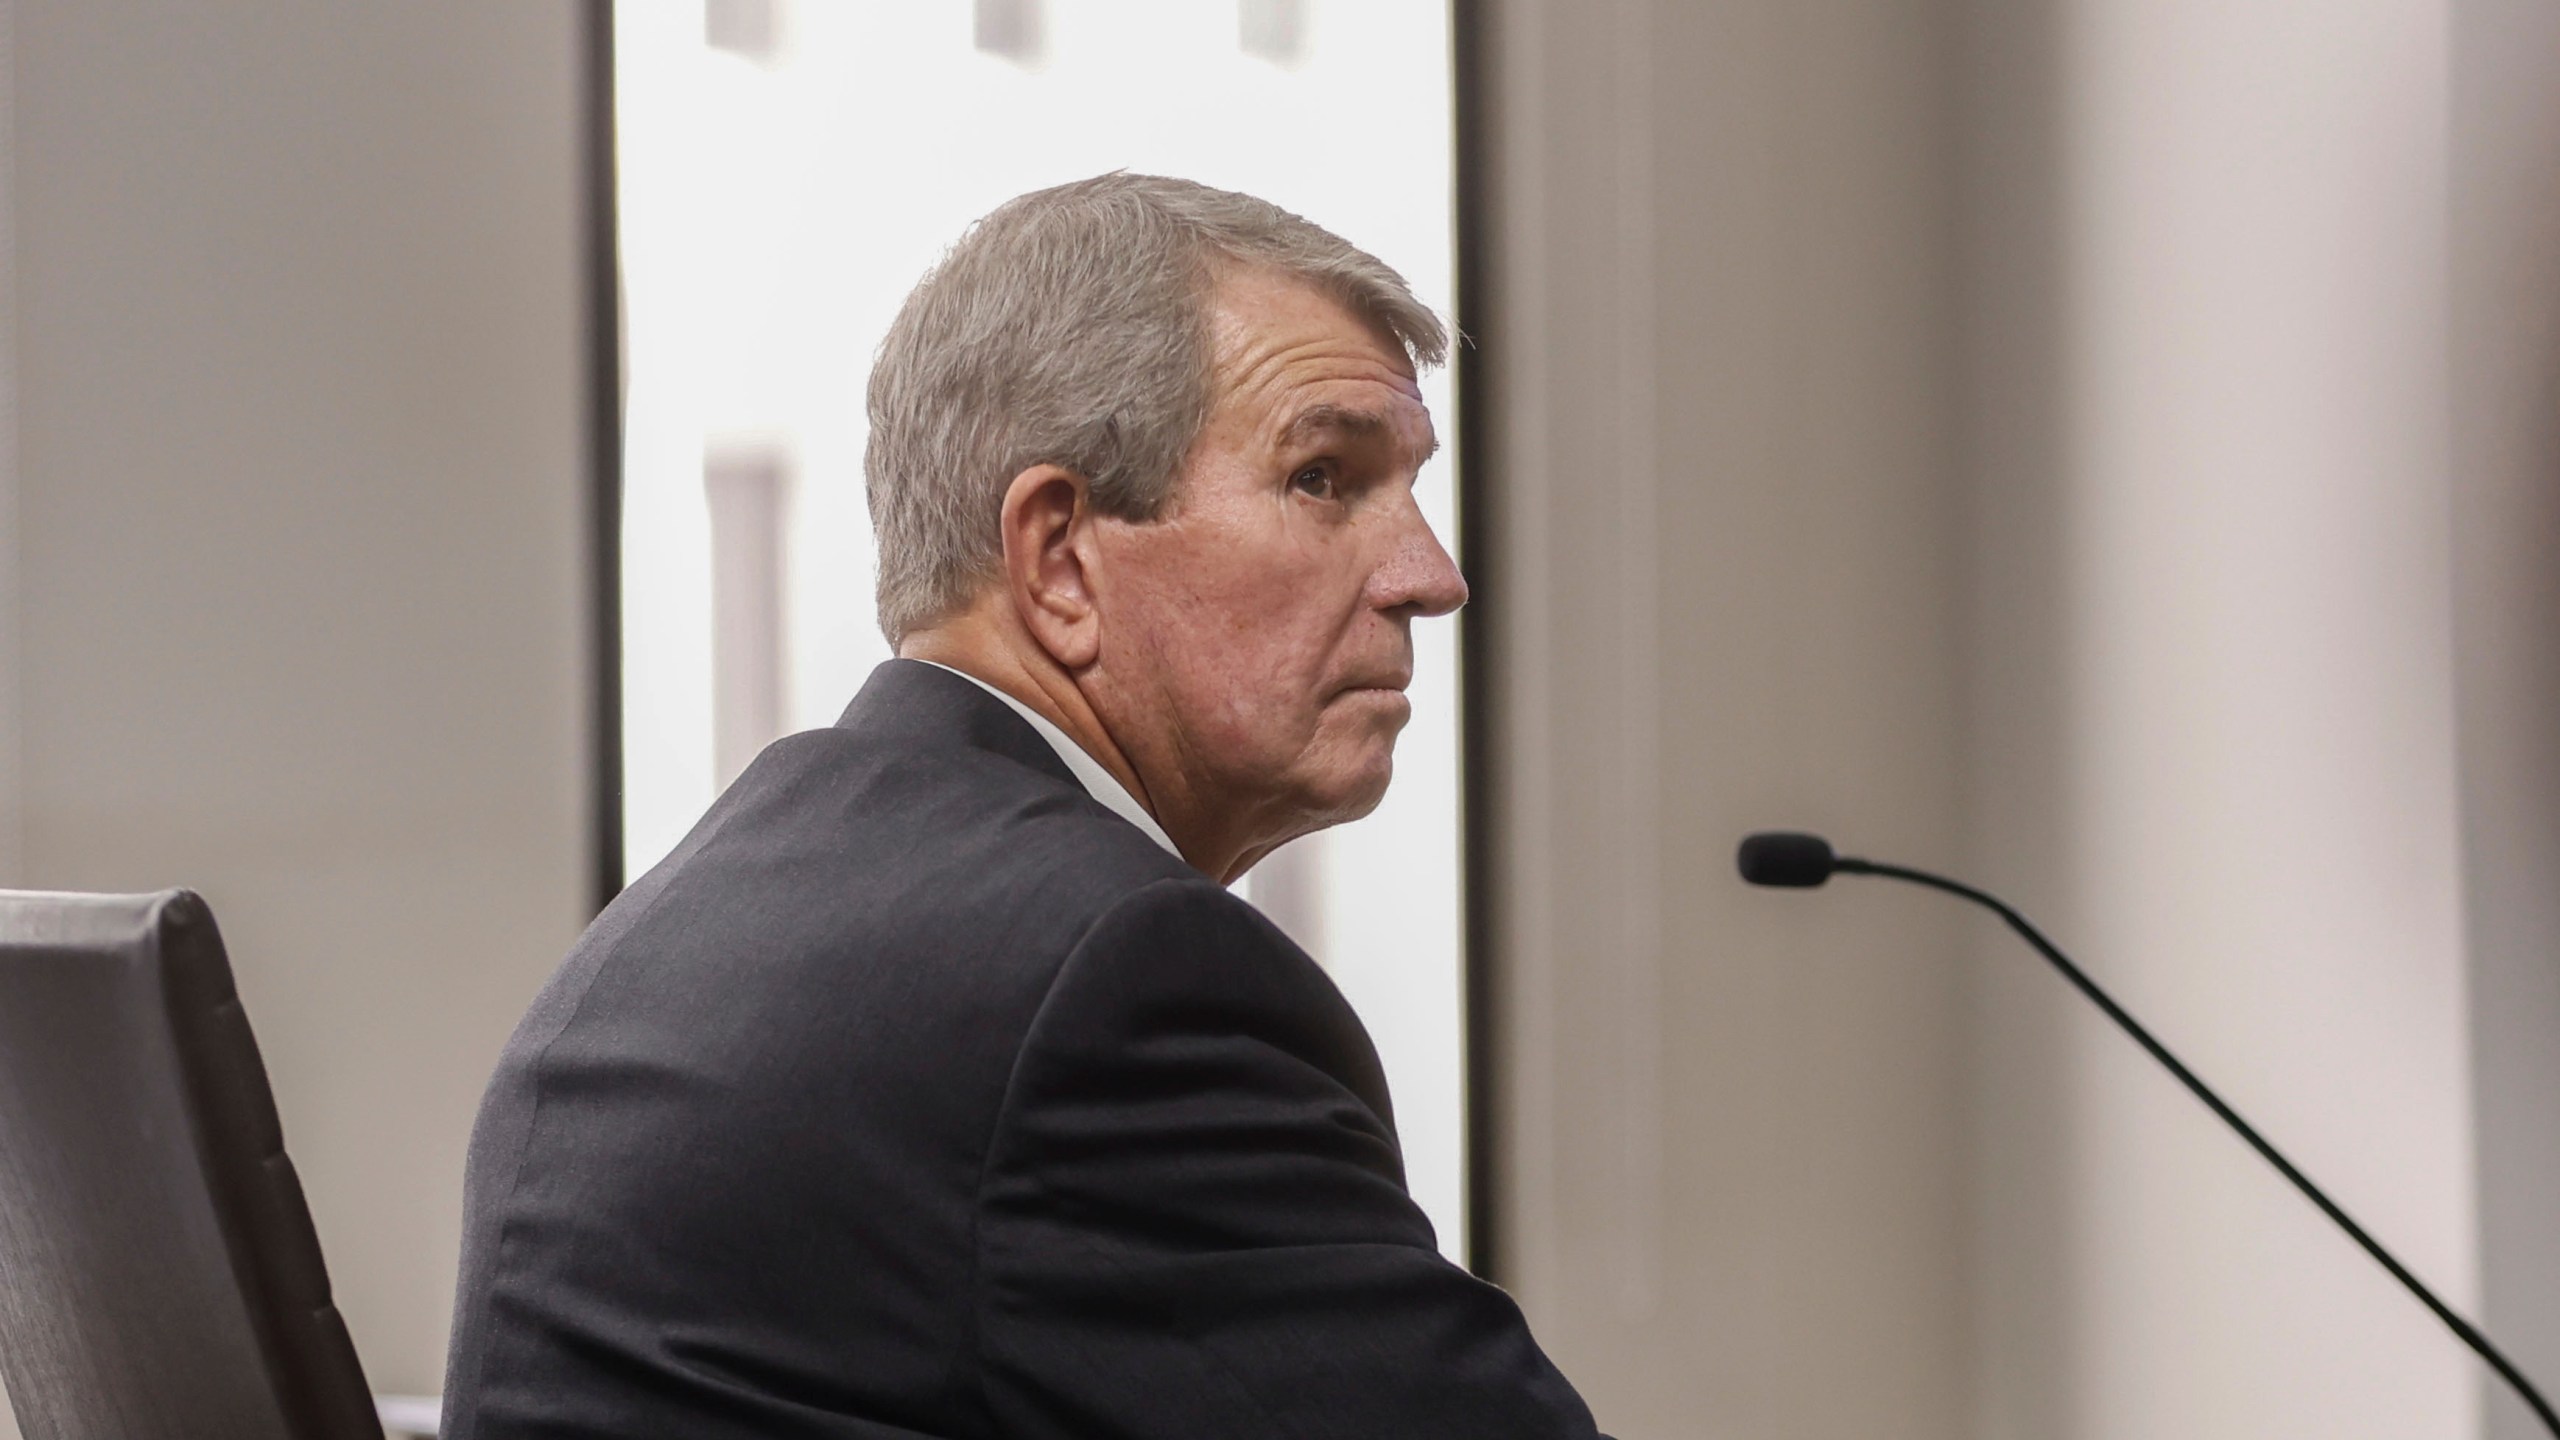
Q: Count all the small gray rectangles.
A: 3